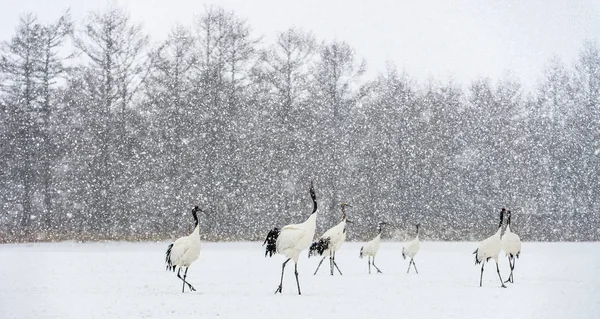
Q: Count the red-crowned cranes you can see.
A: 7